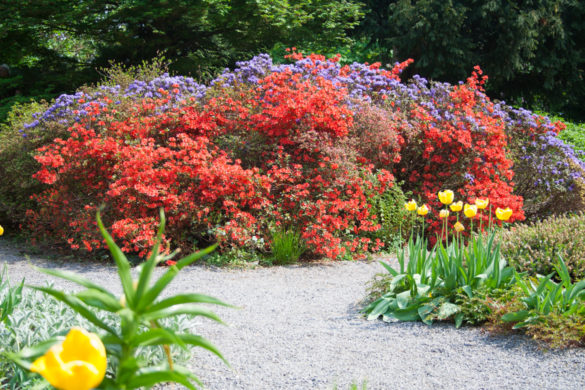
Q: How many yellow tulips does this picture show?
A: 11